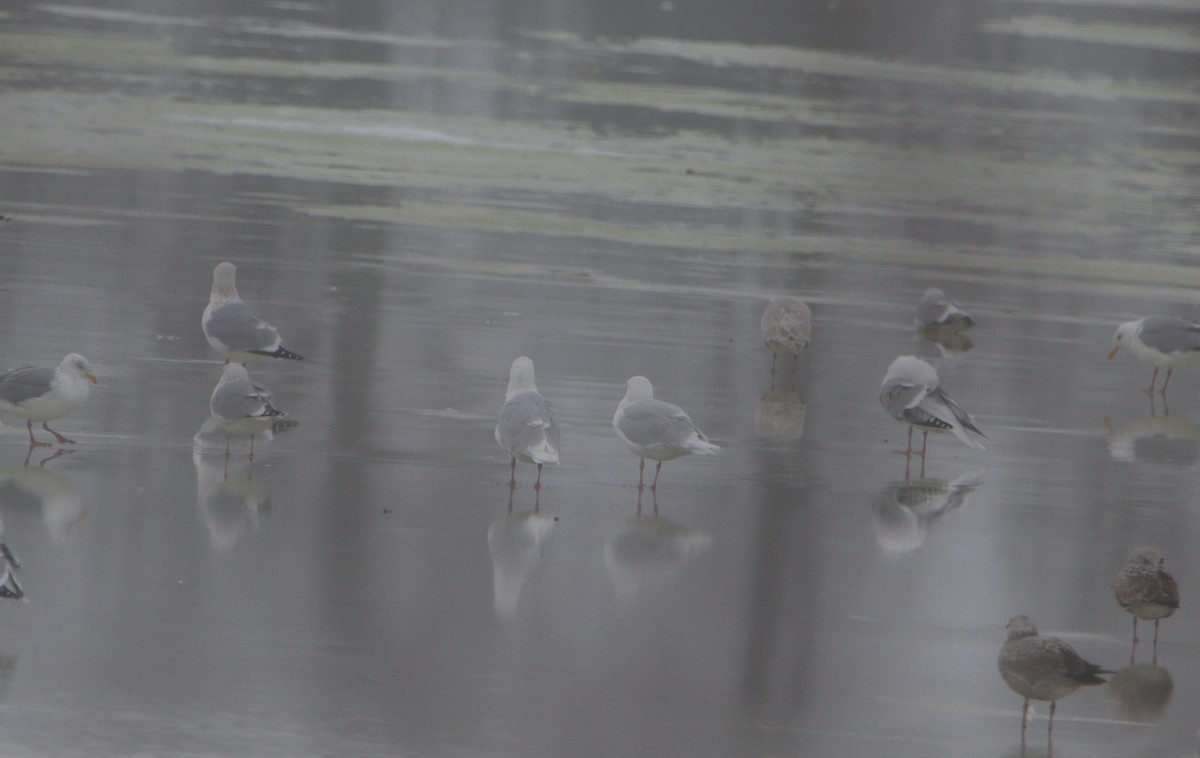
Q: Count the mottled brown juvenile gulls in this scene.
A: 3